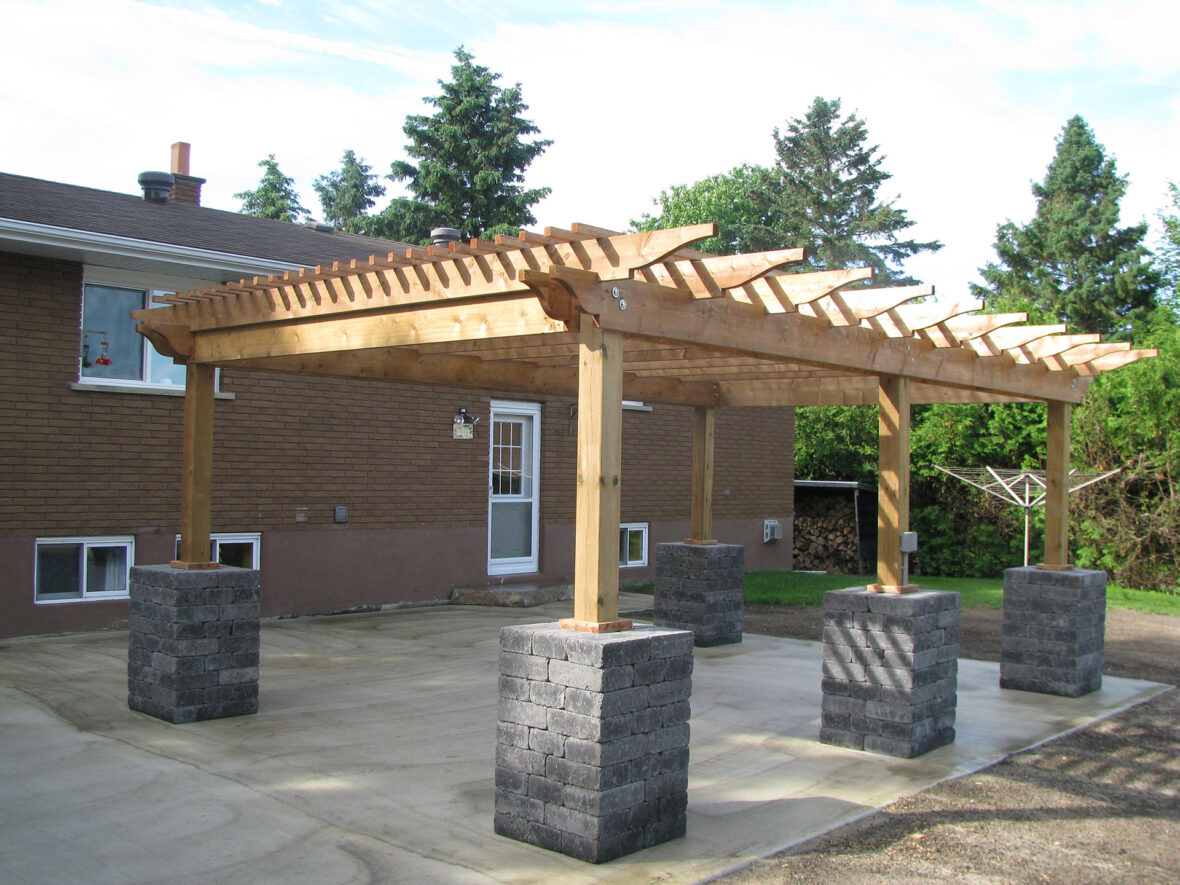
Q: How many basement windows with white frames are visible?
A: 3